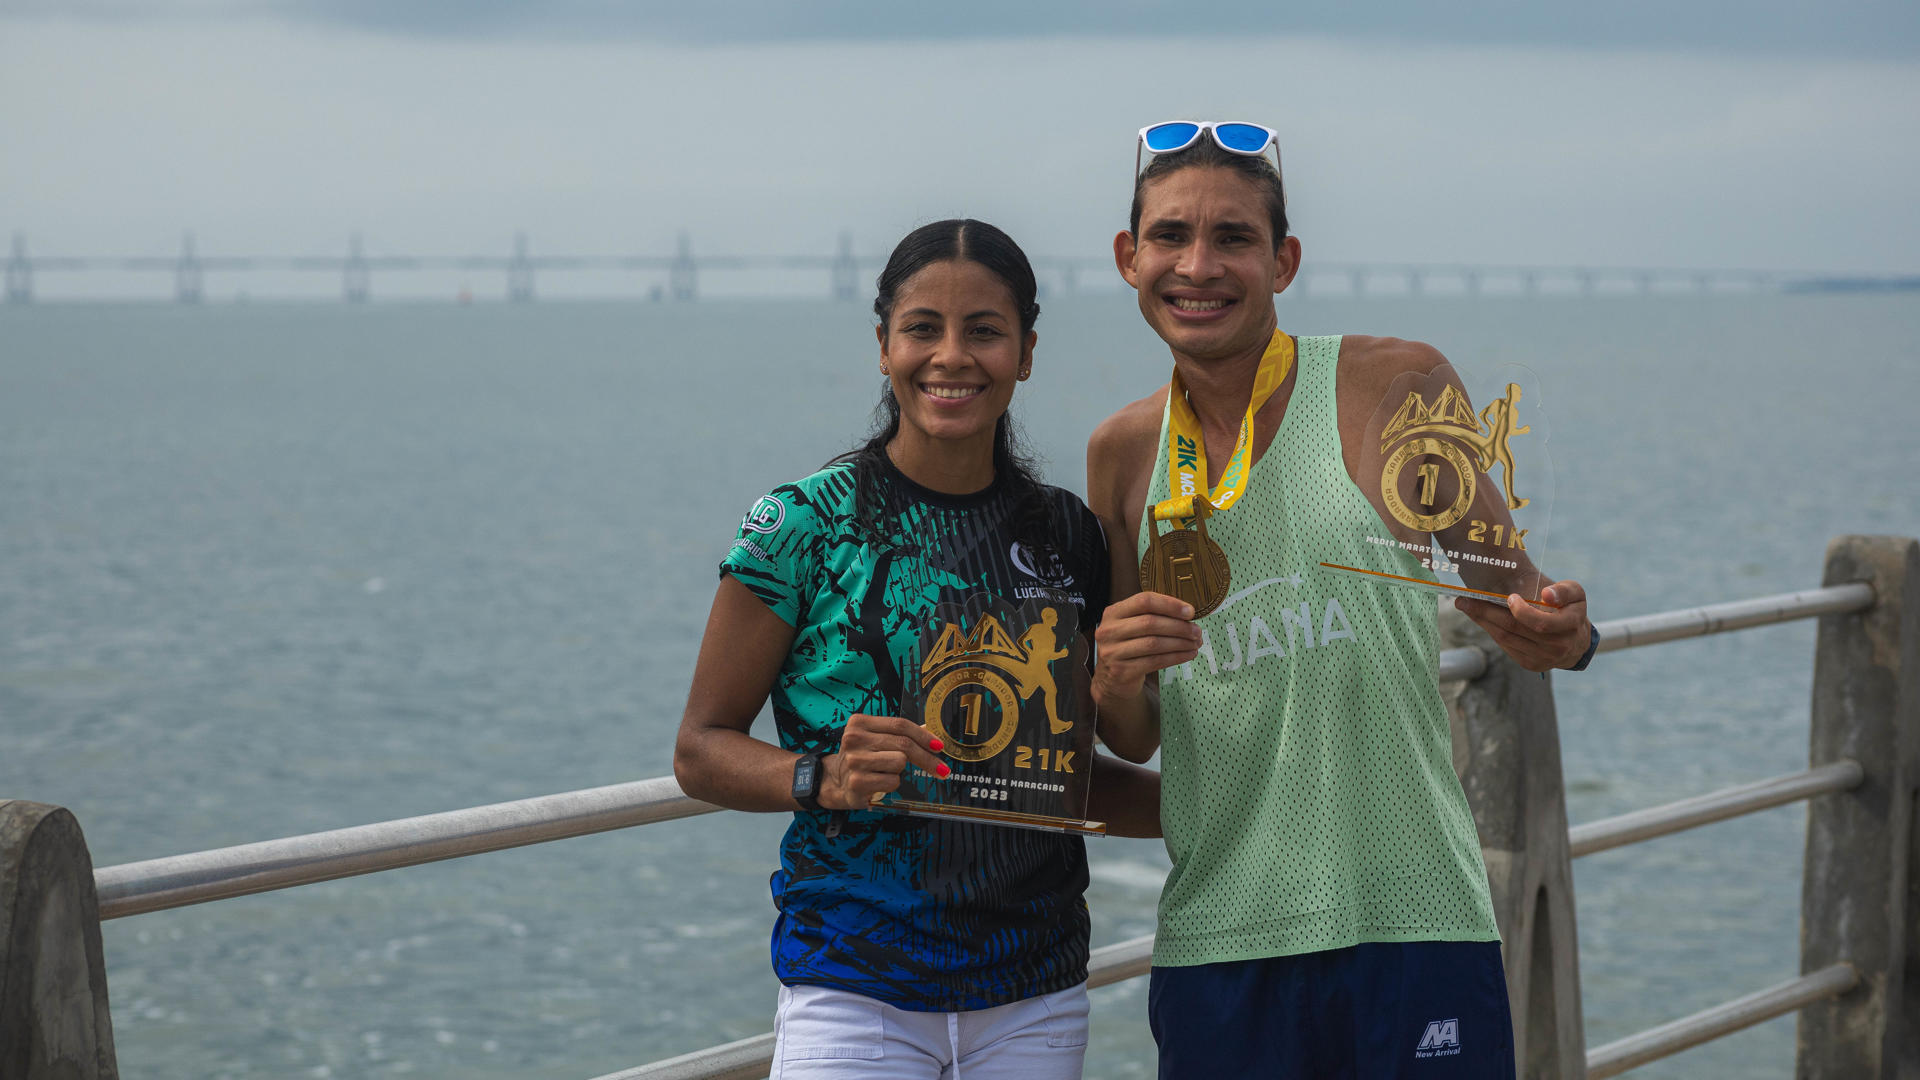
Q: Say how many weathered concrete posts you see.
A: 3